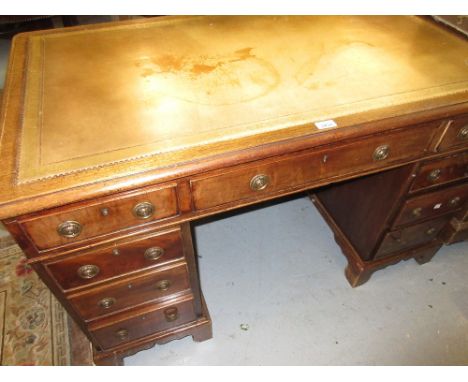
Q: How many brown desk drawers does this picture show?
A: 9